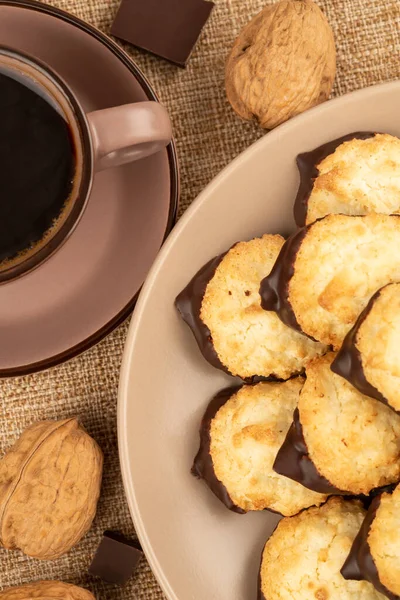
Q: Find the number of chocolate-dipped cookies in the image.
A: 8